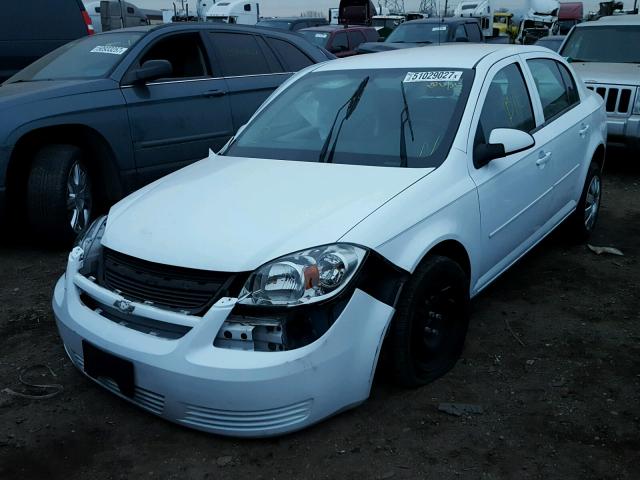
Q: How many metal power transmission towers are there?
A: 2